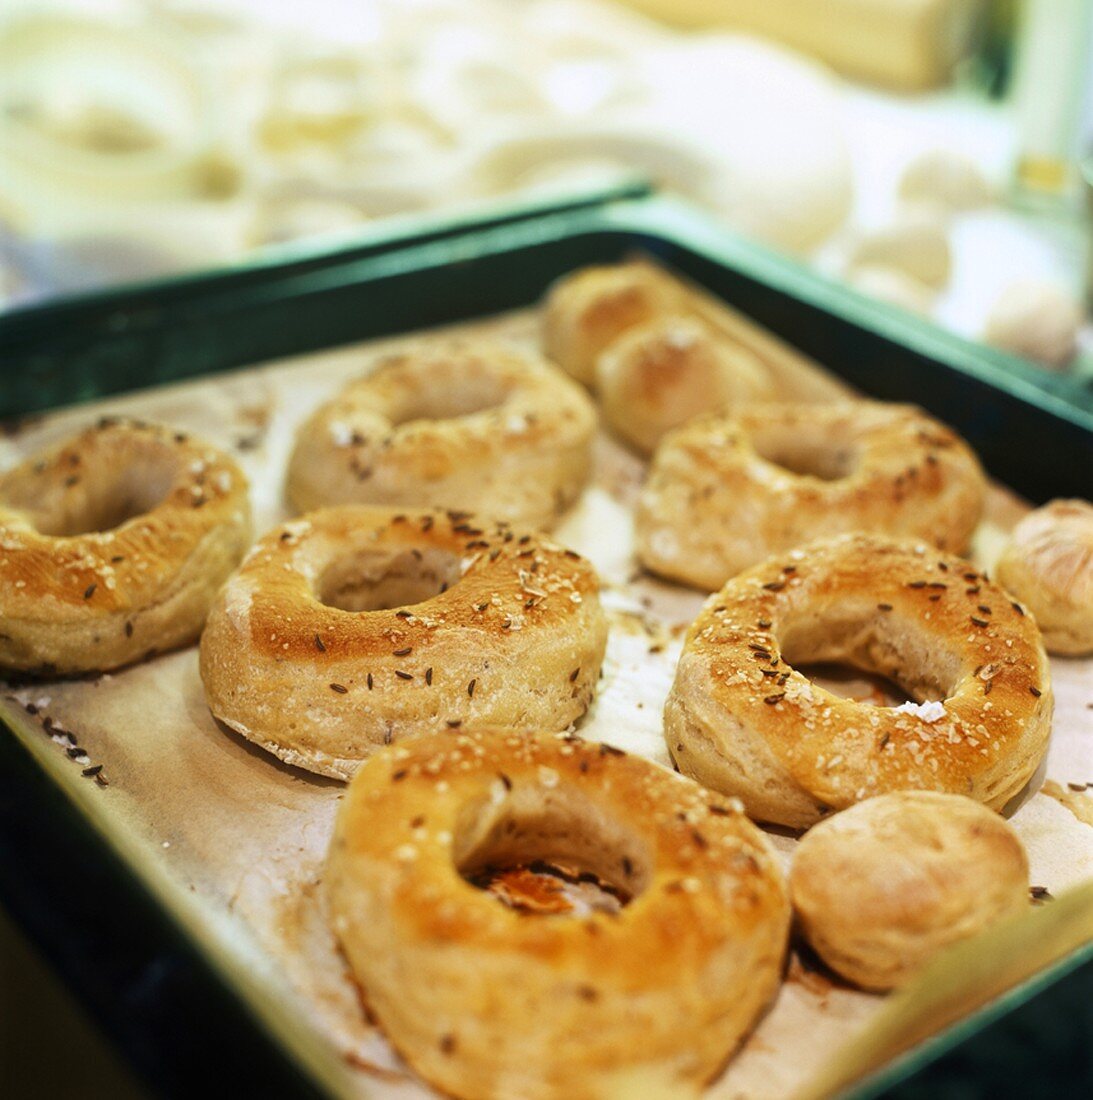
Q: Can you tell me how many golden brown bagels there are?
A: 6